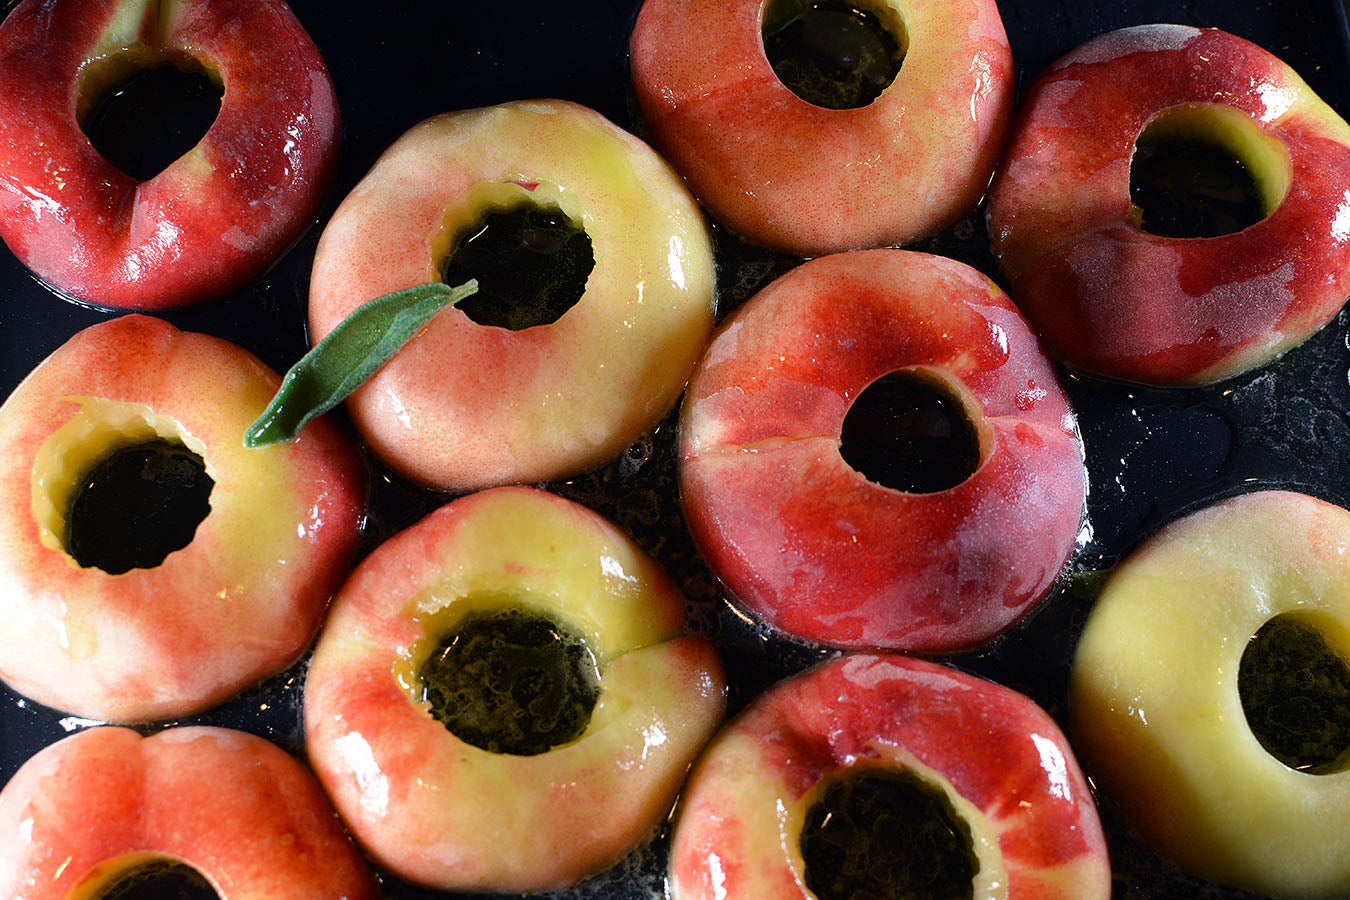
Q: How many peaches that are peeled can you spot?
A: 0